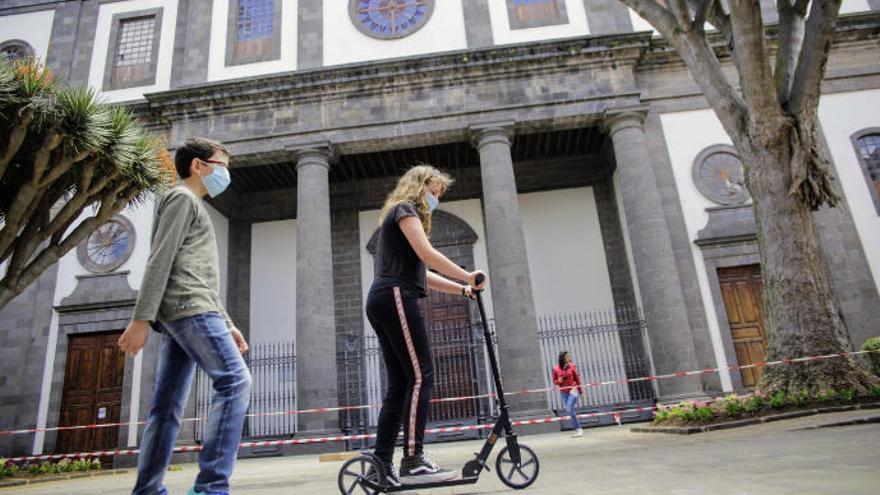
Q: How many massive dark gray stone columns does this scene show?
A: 3